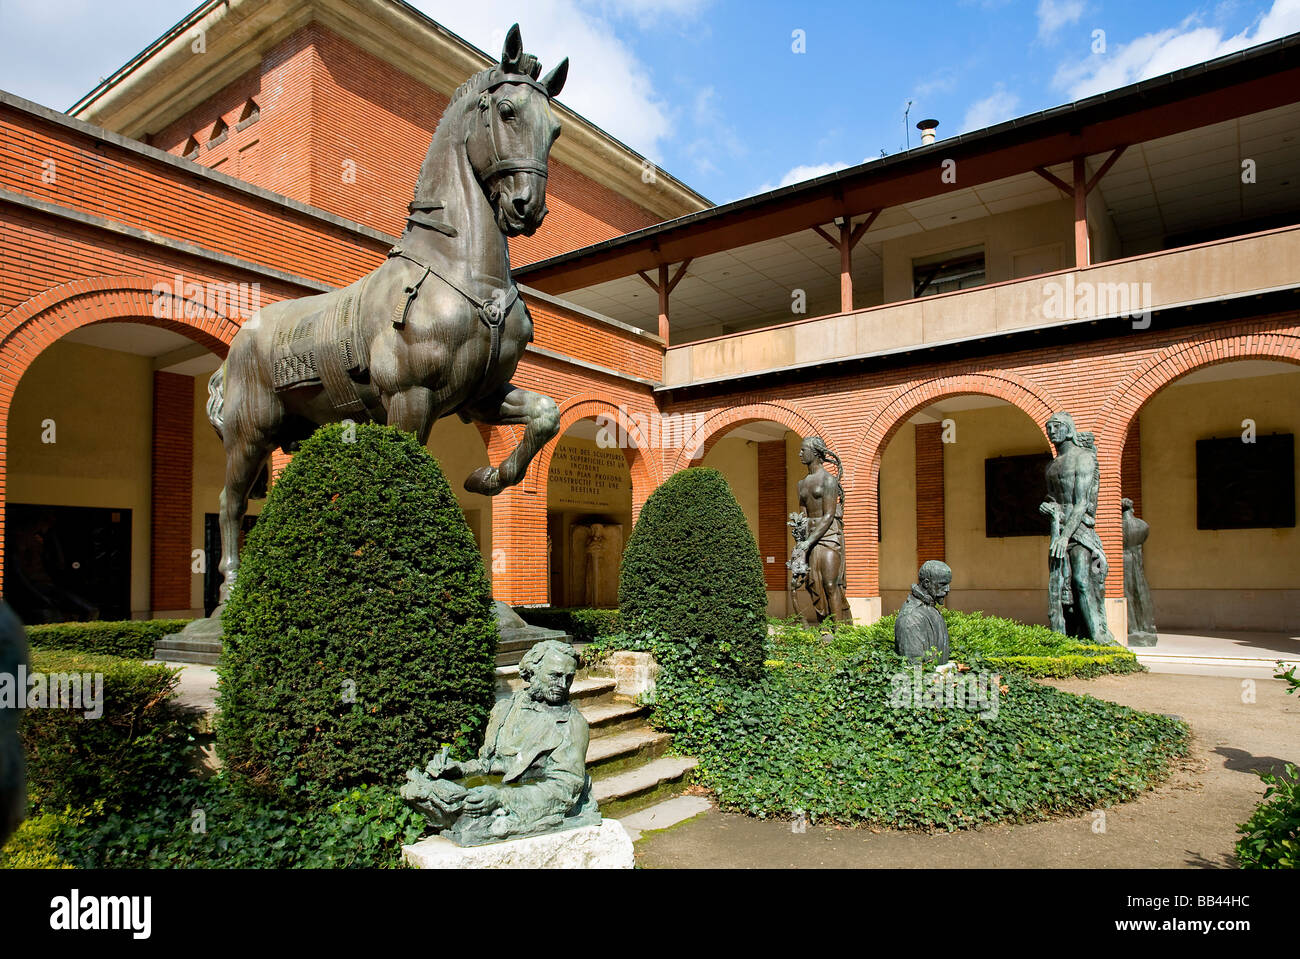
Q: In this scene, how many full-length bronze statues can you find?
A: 4